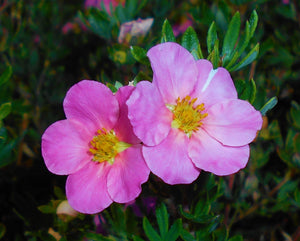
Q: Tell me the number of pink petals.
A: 11